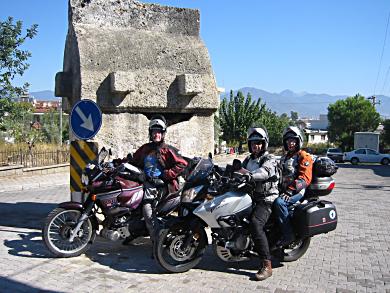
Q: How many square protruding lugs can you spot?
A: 3